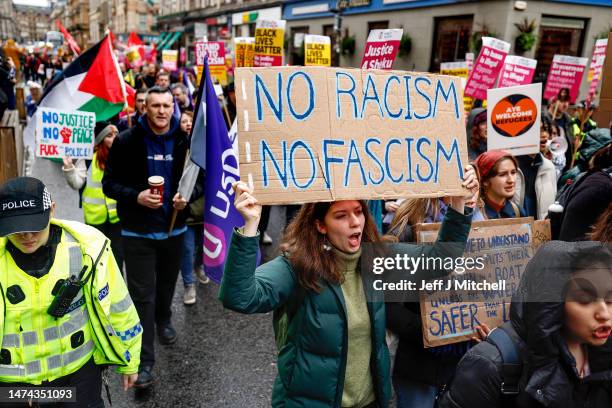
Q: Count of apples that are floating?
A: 0